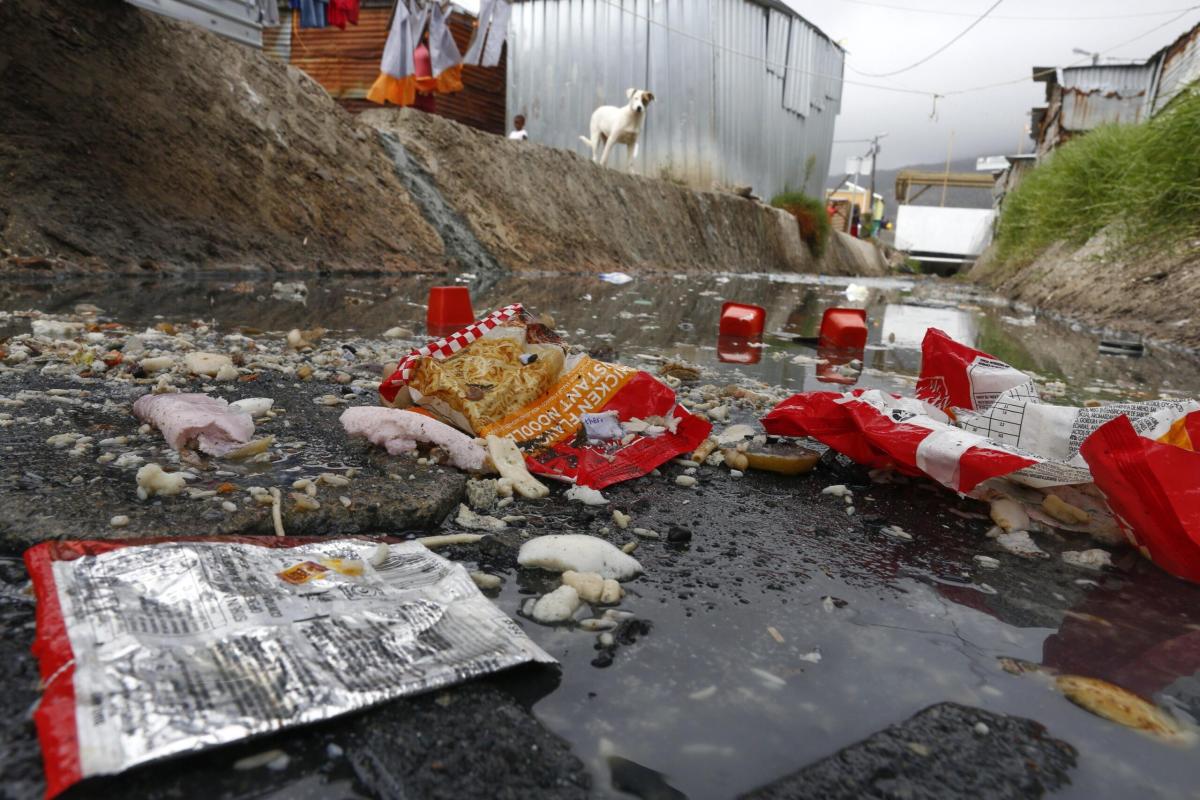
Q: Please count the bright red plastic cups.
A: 3